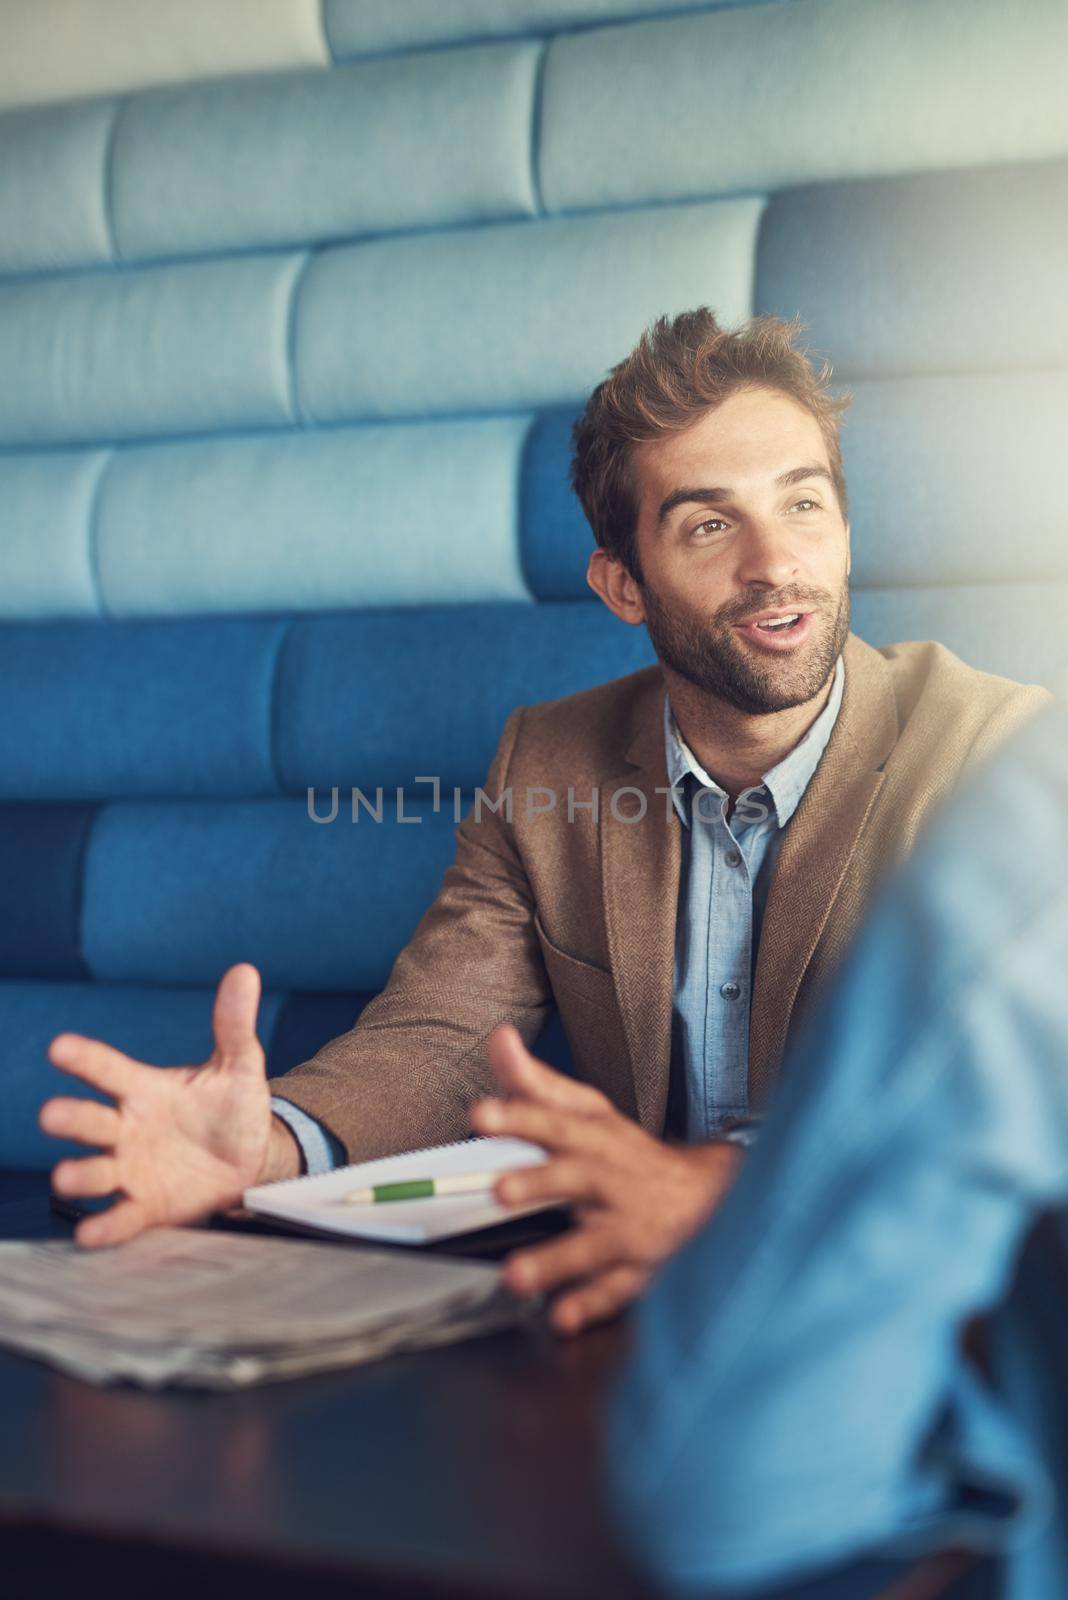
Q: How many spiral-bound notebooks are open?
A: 1